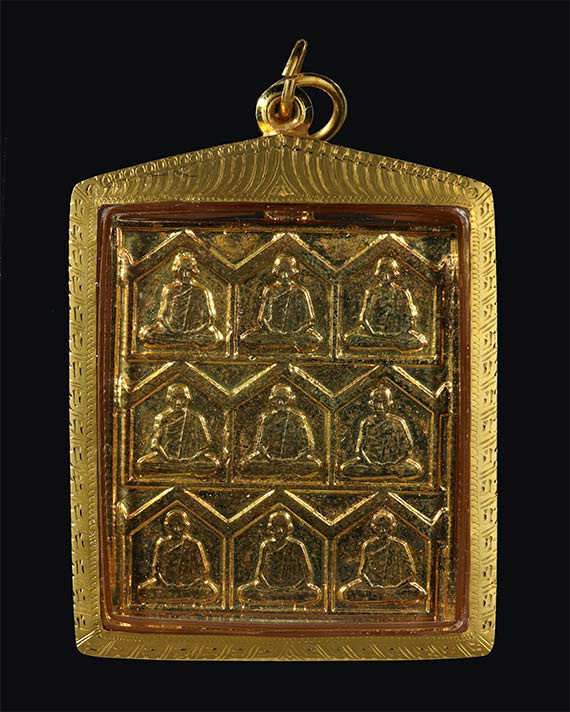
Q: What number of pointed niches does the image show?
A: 9